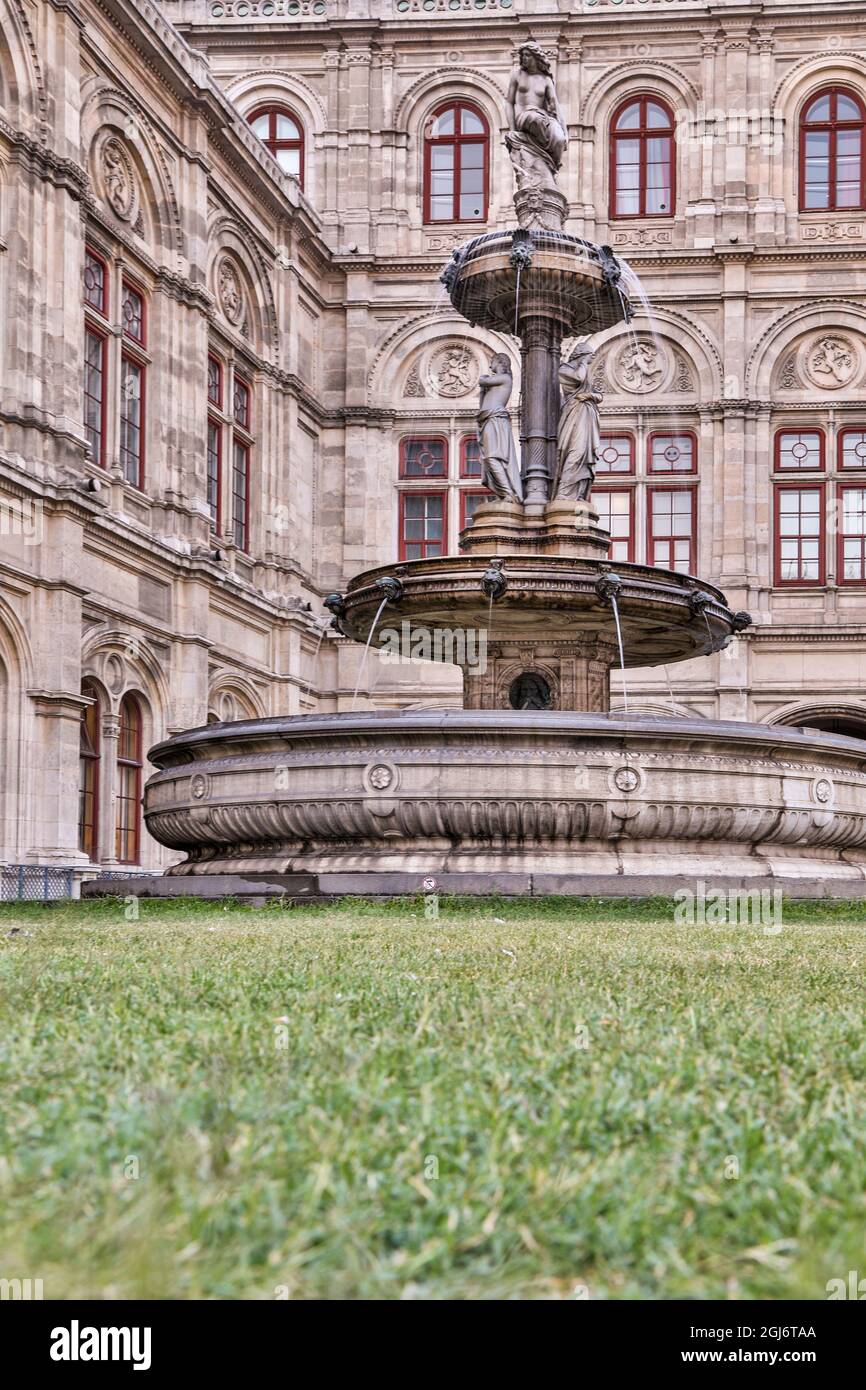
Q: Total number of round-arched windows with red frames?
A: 6